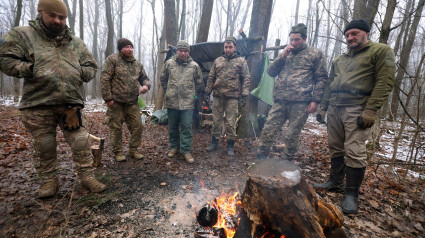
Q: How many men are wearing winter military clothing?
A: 6